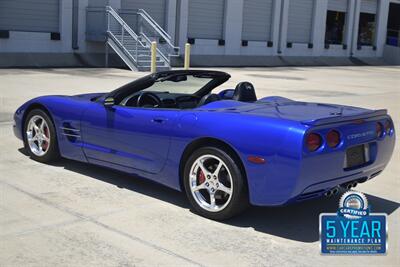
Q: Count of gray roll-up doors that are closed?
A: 5